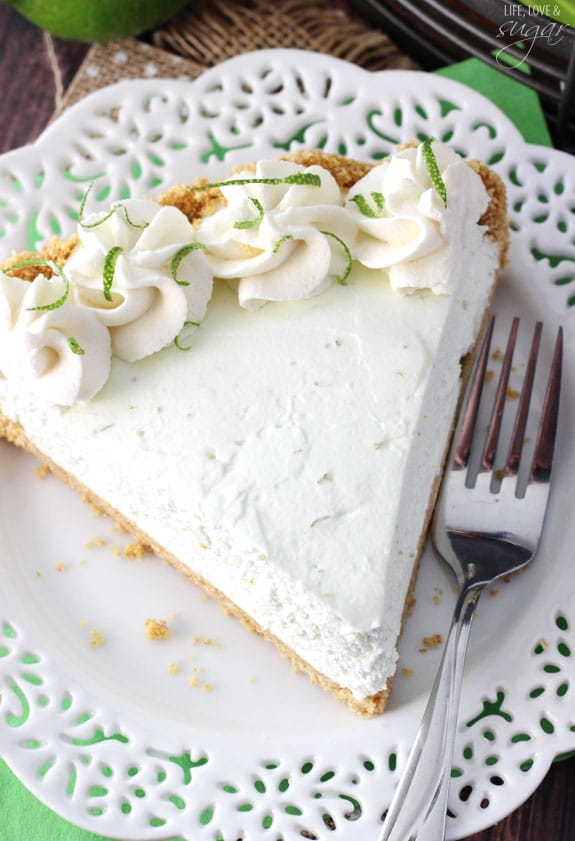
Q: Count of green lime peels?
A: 12